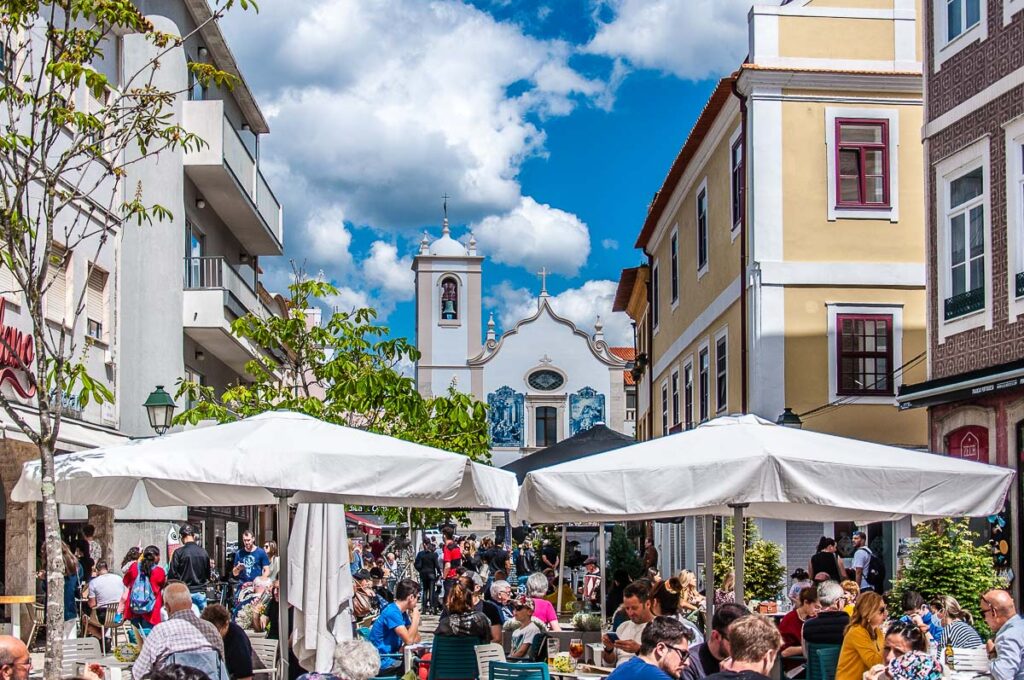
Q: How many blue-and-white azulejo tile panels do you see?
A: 2